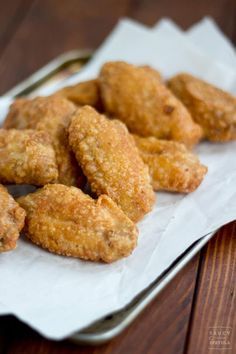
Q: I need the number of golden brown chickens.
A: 9